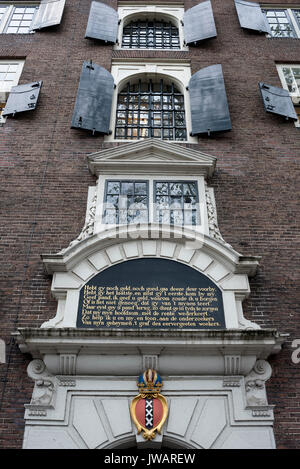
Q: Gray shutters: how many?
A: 8